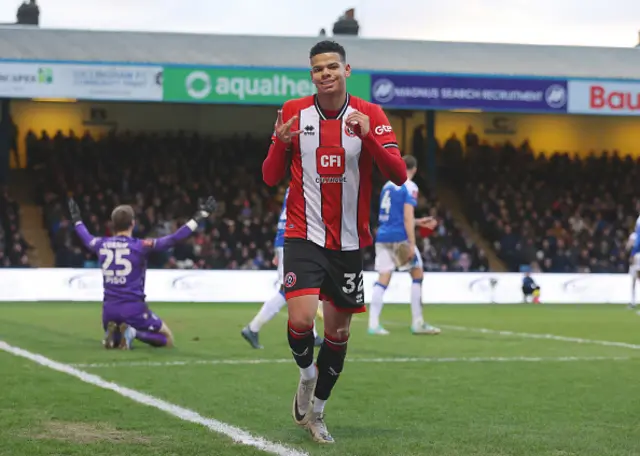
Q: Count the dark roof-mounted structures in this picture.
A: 2